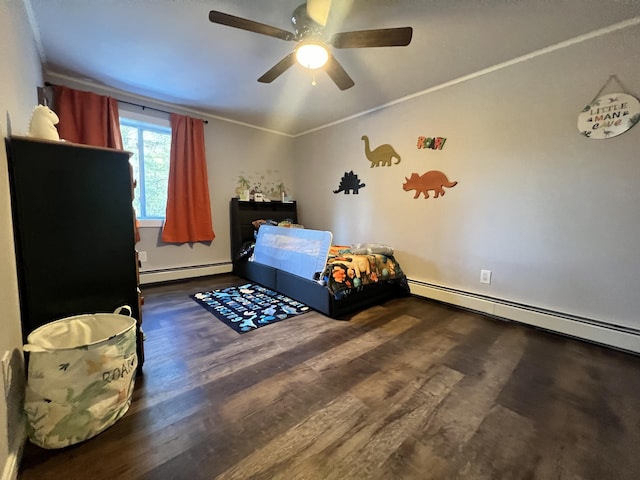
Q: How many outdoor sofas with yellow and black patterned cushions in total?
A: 0